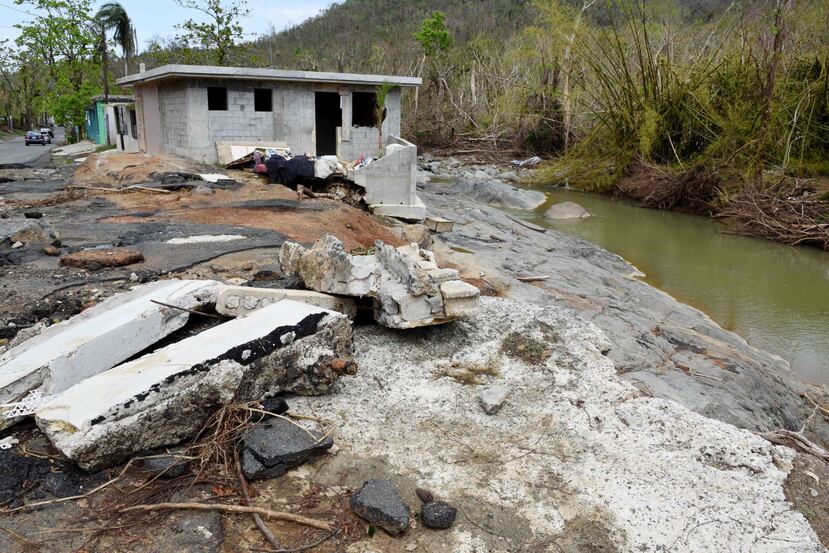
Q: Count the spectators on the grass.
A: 0